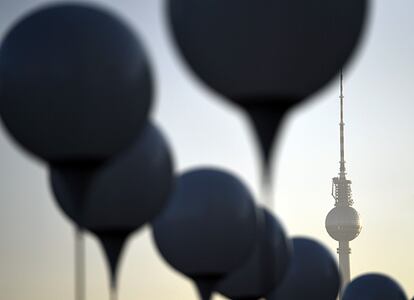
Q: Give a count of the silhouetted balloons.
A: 7